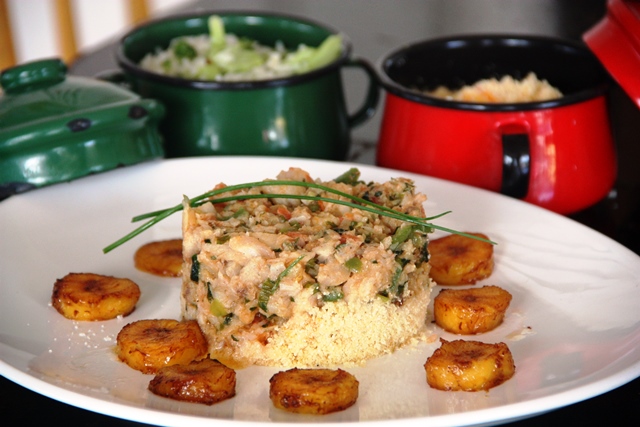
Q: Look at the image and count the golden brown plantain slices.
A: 8